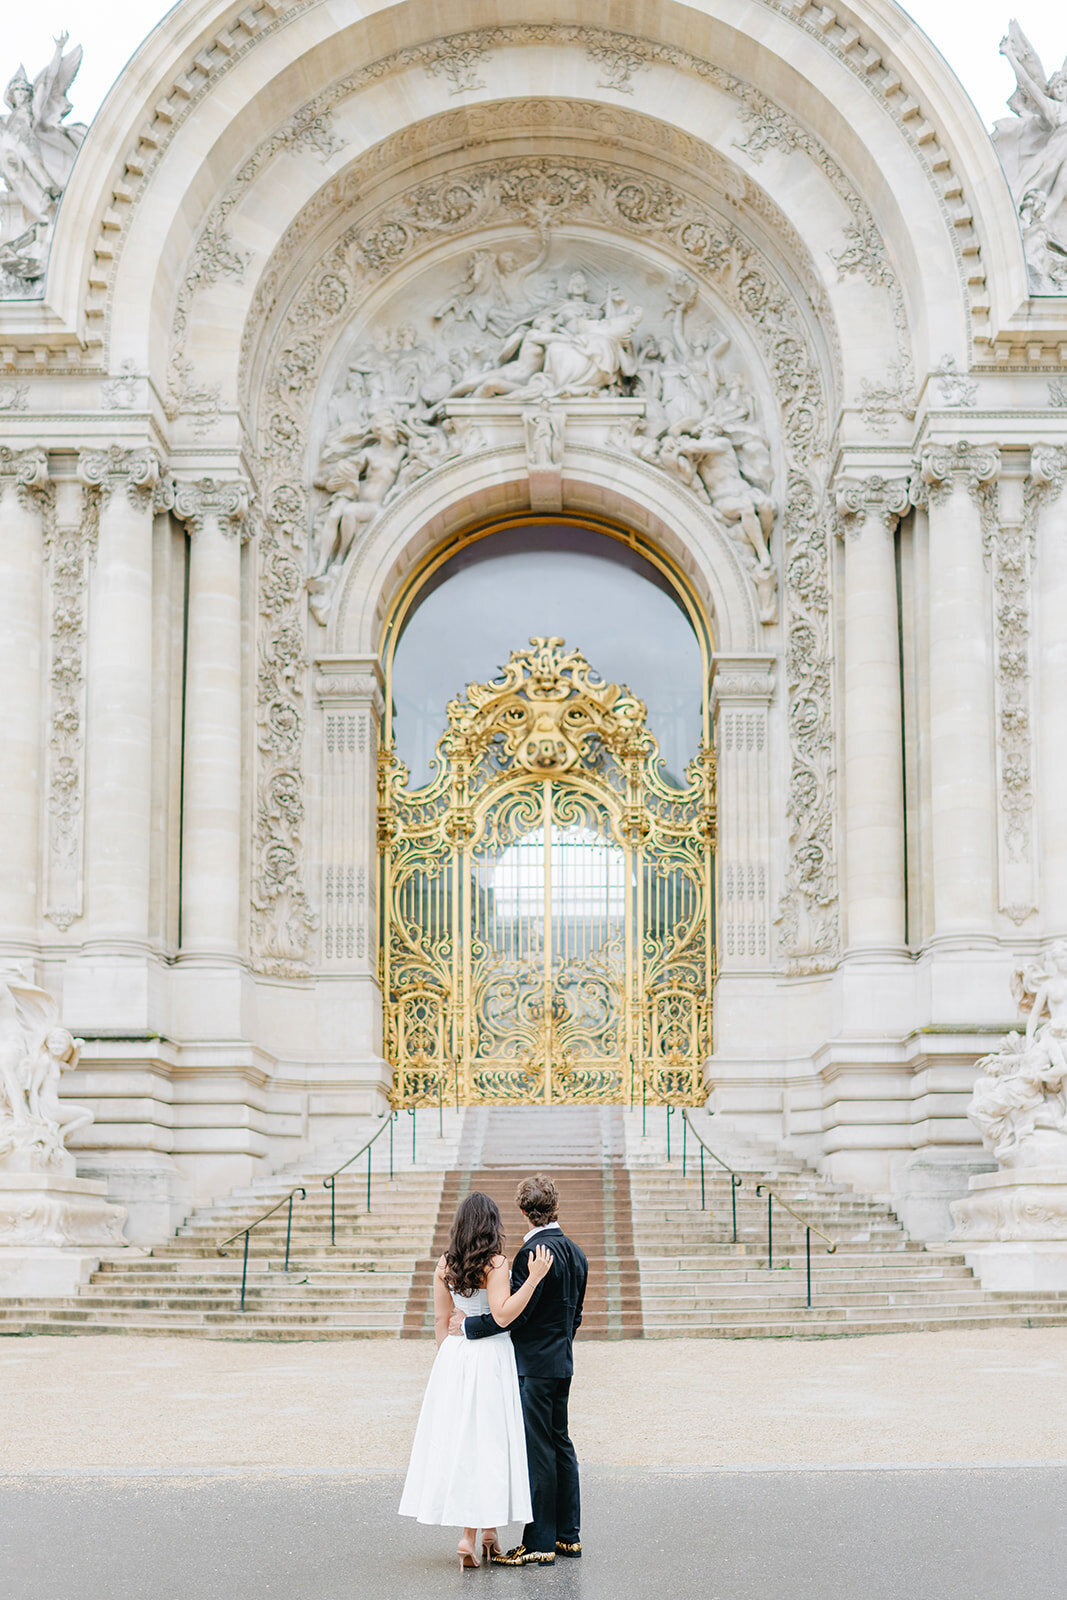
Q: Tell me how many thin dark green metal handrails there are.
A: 6